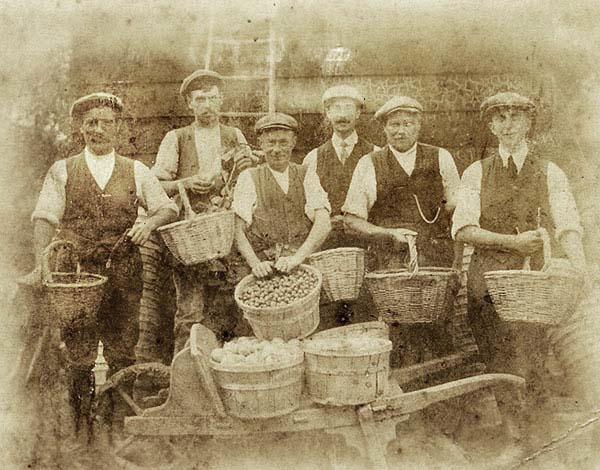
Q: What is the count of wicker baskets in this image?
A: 5